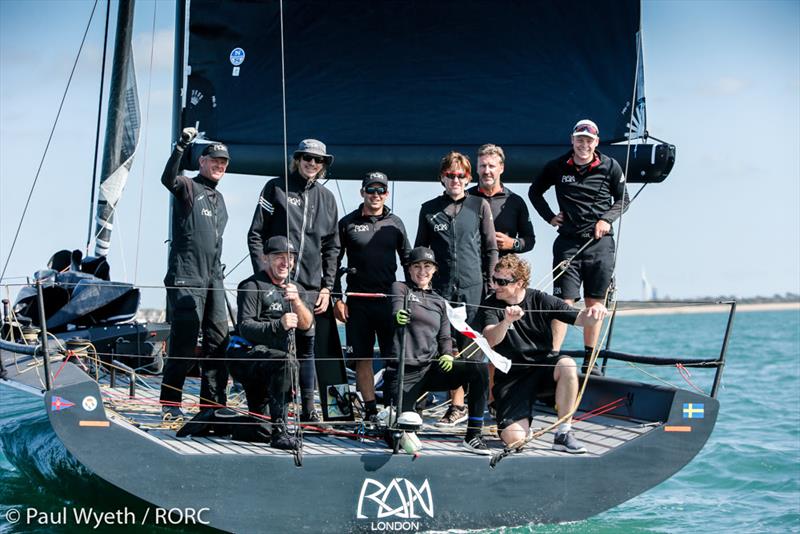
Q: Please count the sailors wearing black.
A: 9